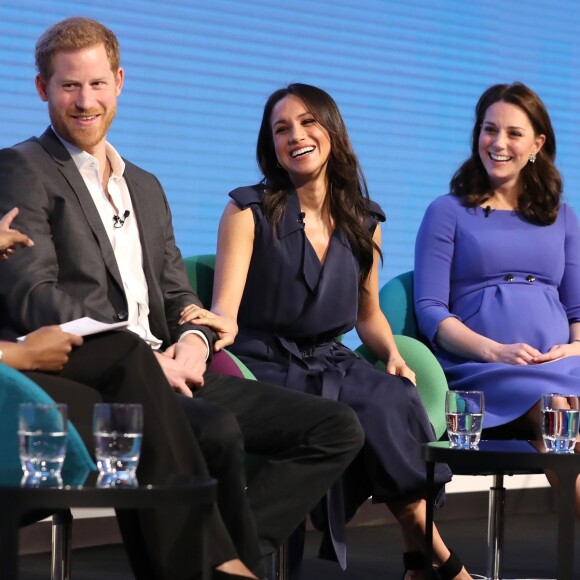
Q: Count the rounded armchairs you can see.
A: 4